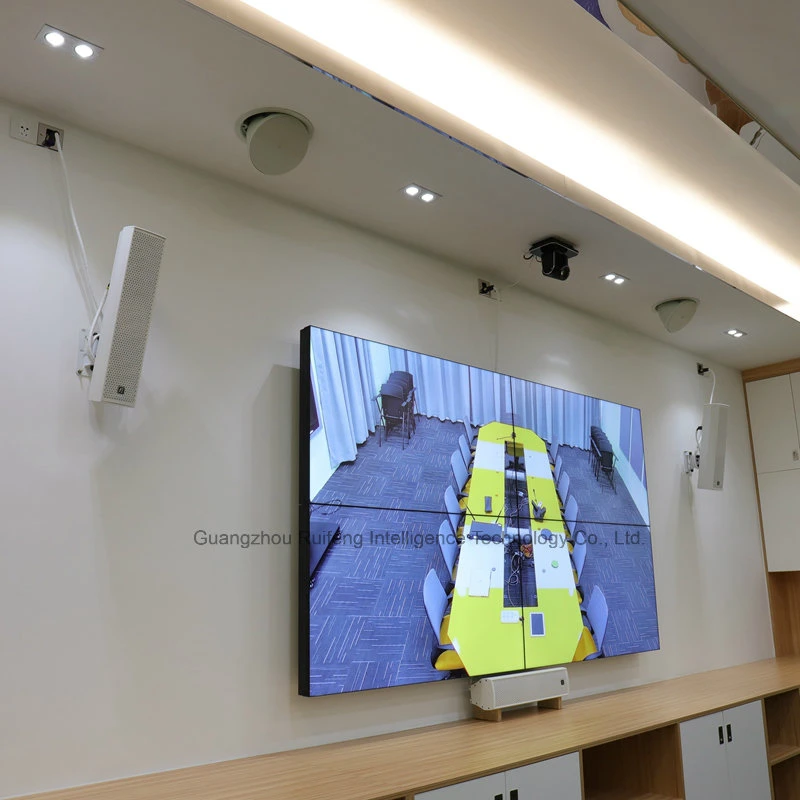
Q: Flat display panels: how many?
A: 4